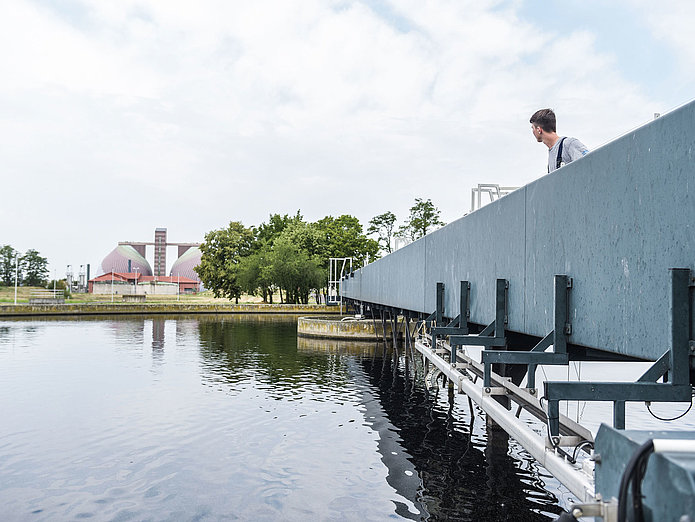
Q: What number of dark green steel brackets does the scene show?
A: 5